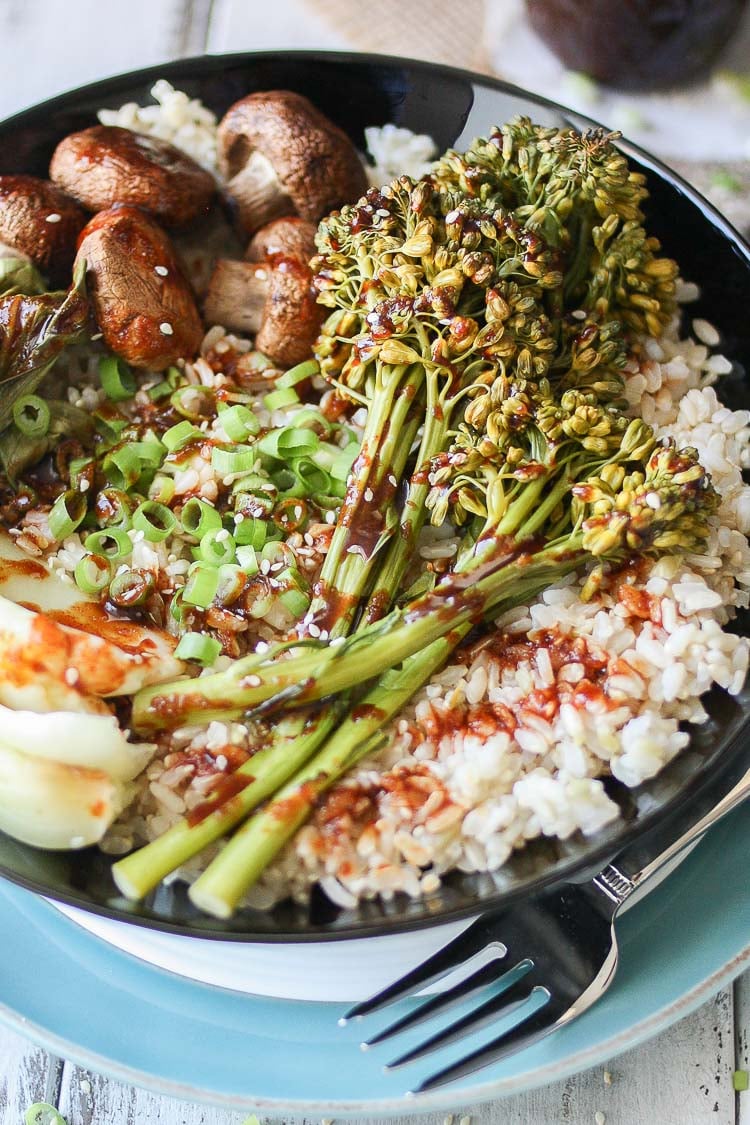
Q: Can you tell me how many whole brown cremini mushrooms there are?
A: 5